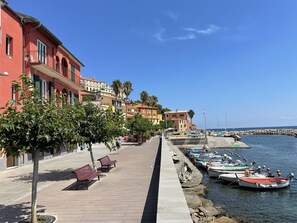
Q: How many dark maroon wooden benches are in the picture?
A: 2